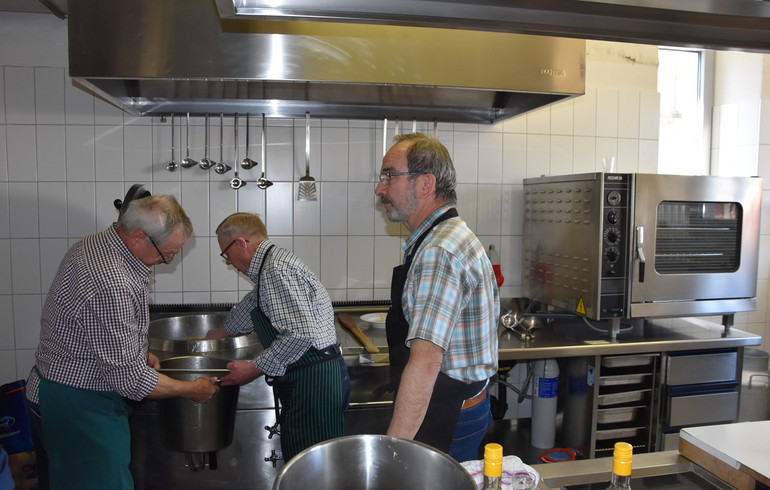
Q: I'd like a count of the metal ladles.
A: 7